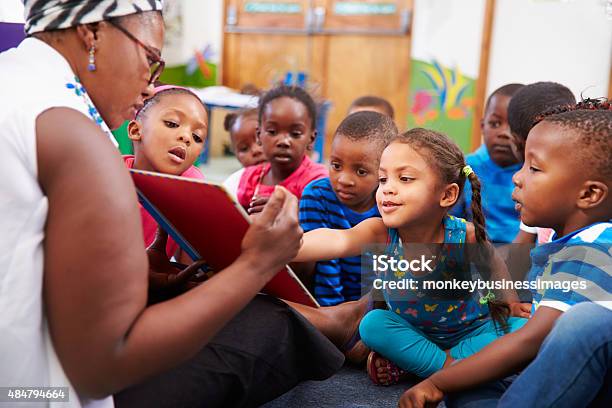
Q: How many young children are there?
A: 9